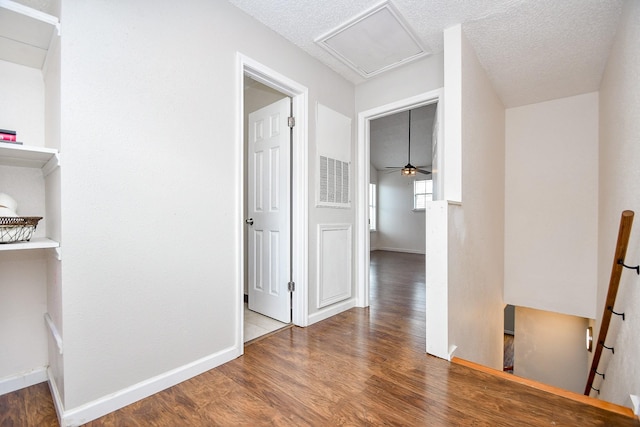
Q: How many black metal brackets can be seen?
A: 5